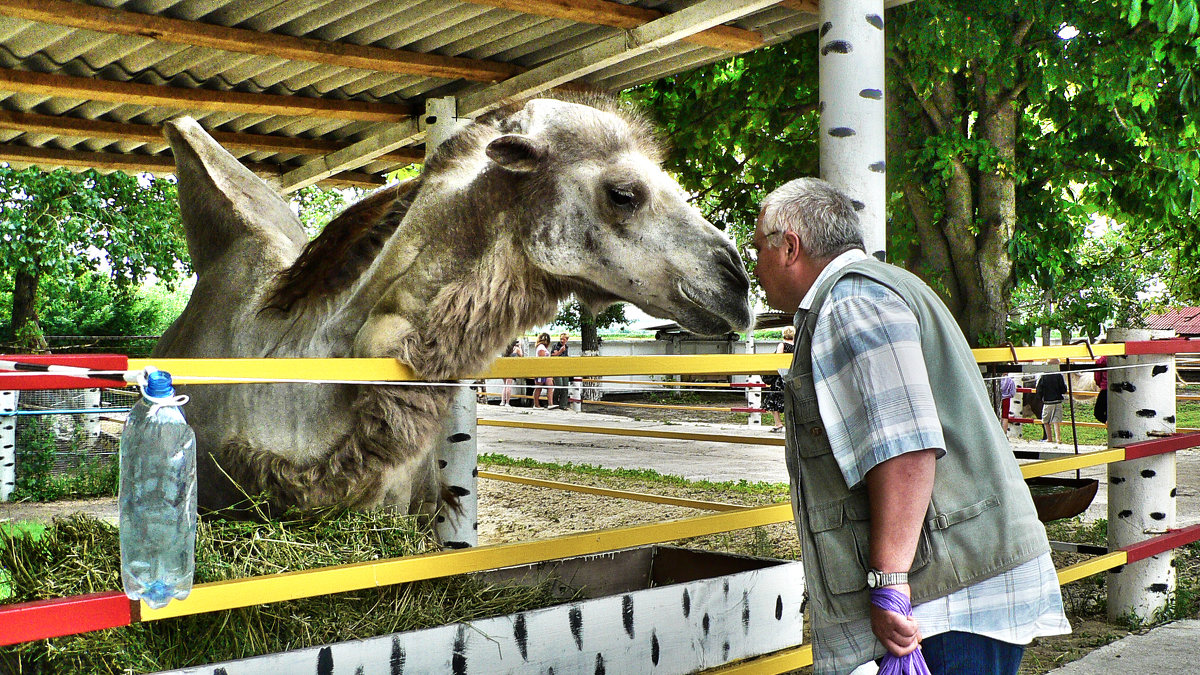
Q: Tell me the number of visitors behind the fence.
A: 7